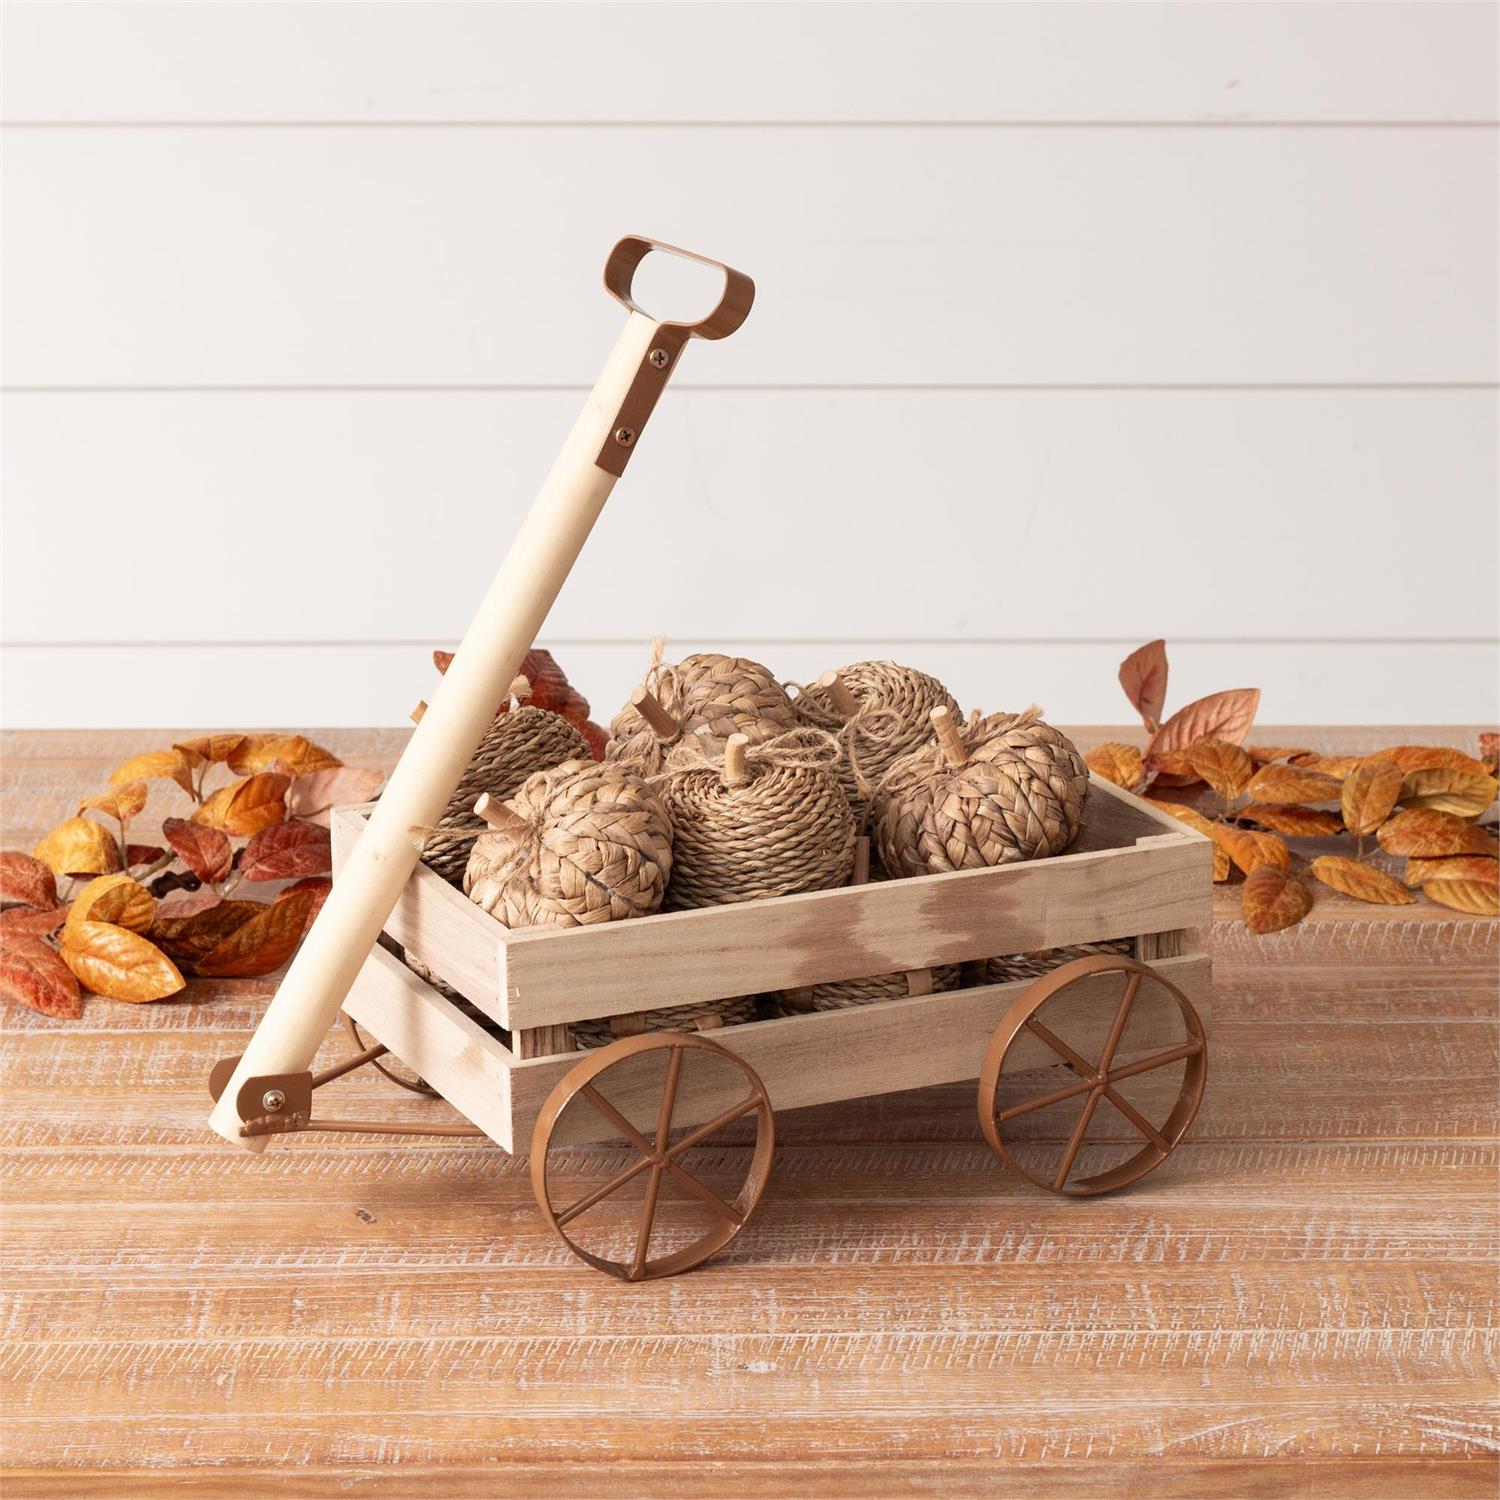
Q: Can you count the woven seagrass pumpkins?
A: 6